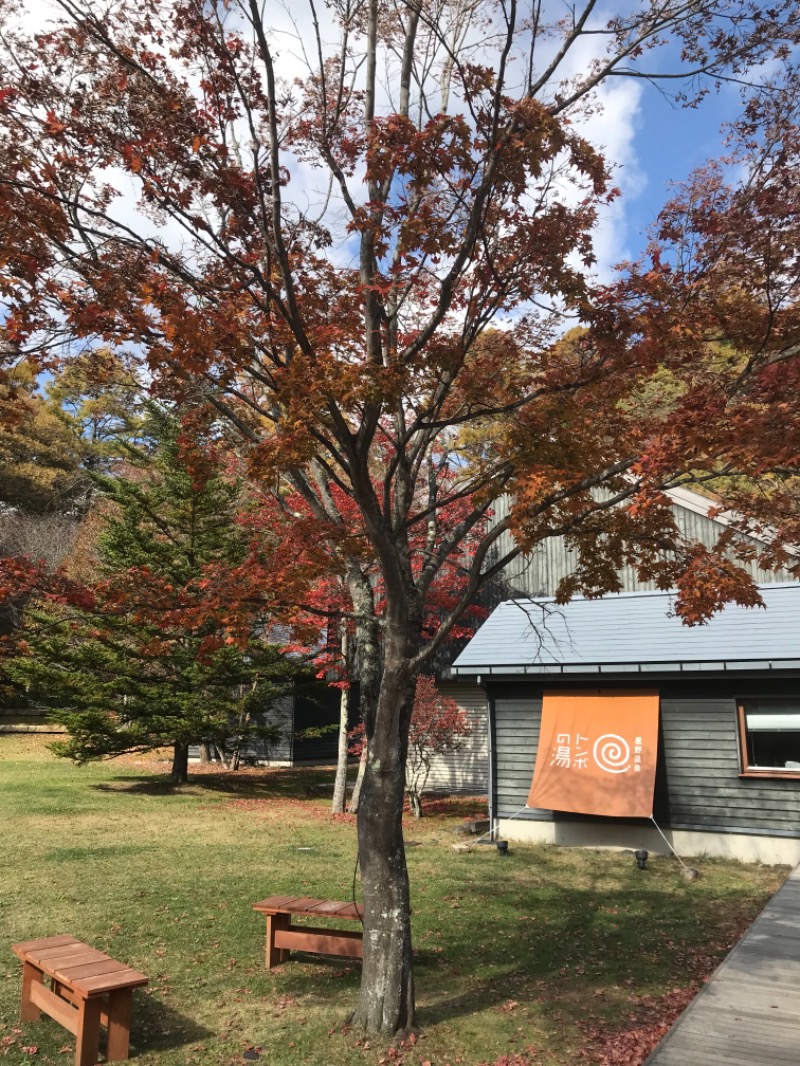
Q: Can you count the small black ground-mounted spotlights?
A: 2